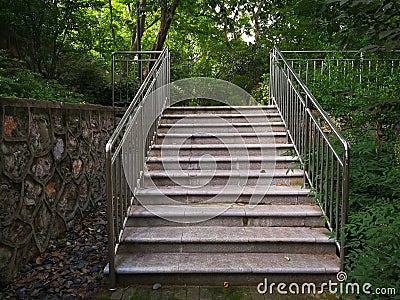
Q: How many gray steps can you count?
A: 11